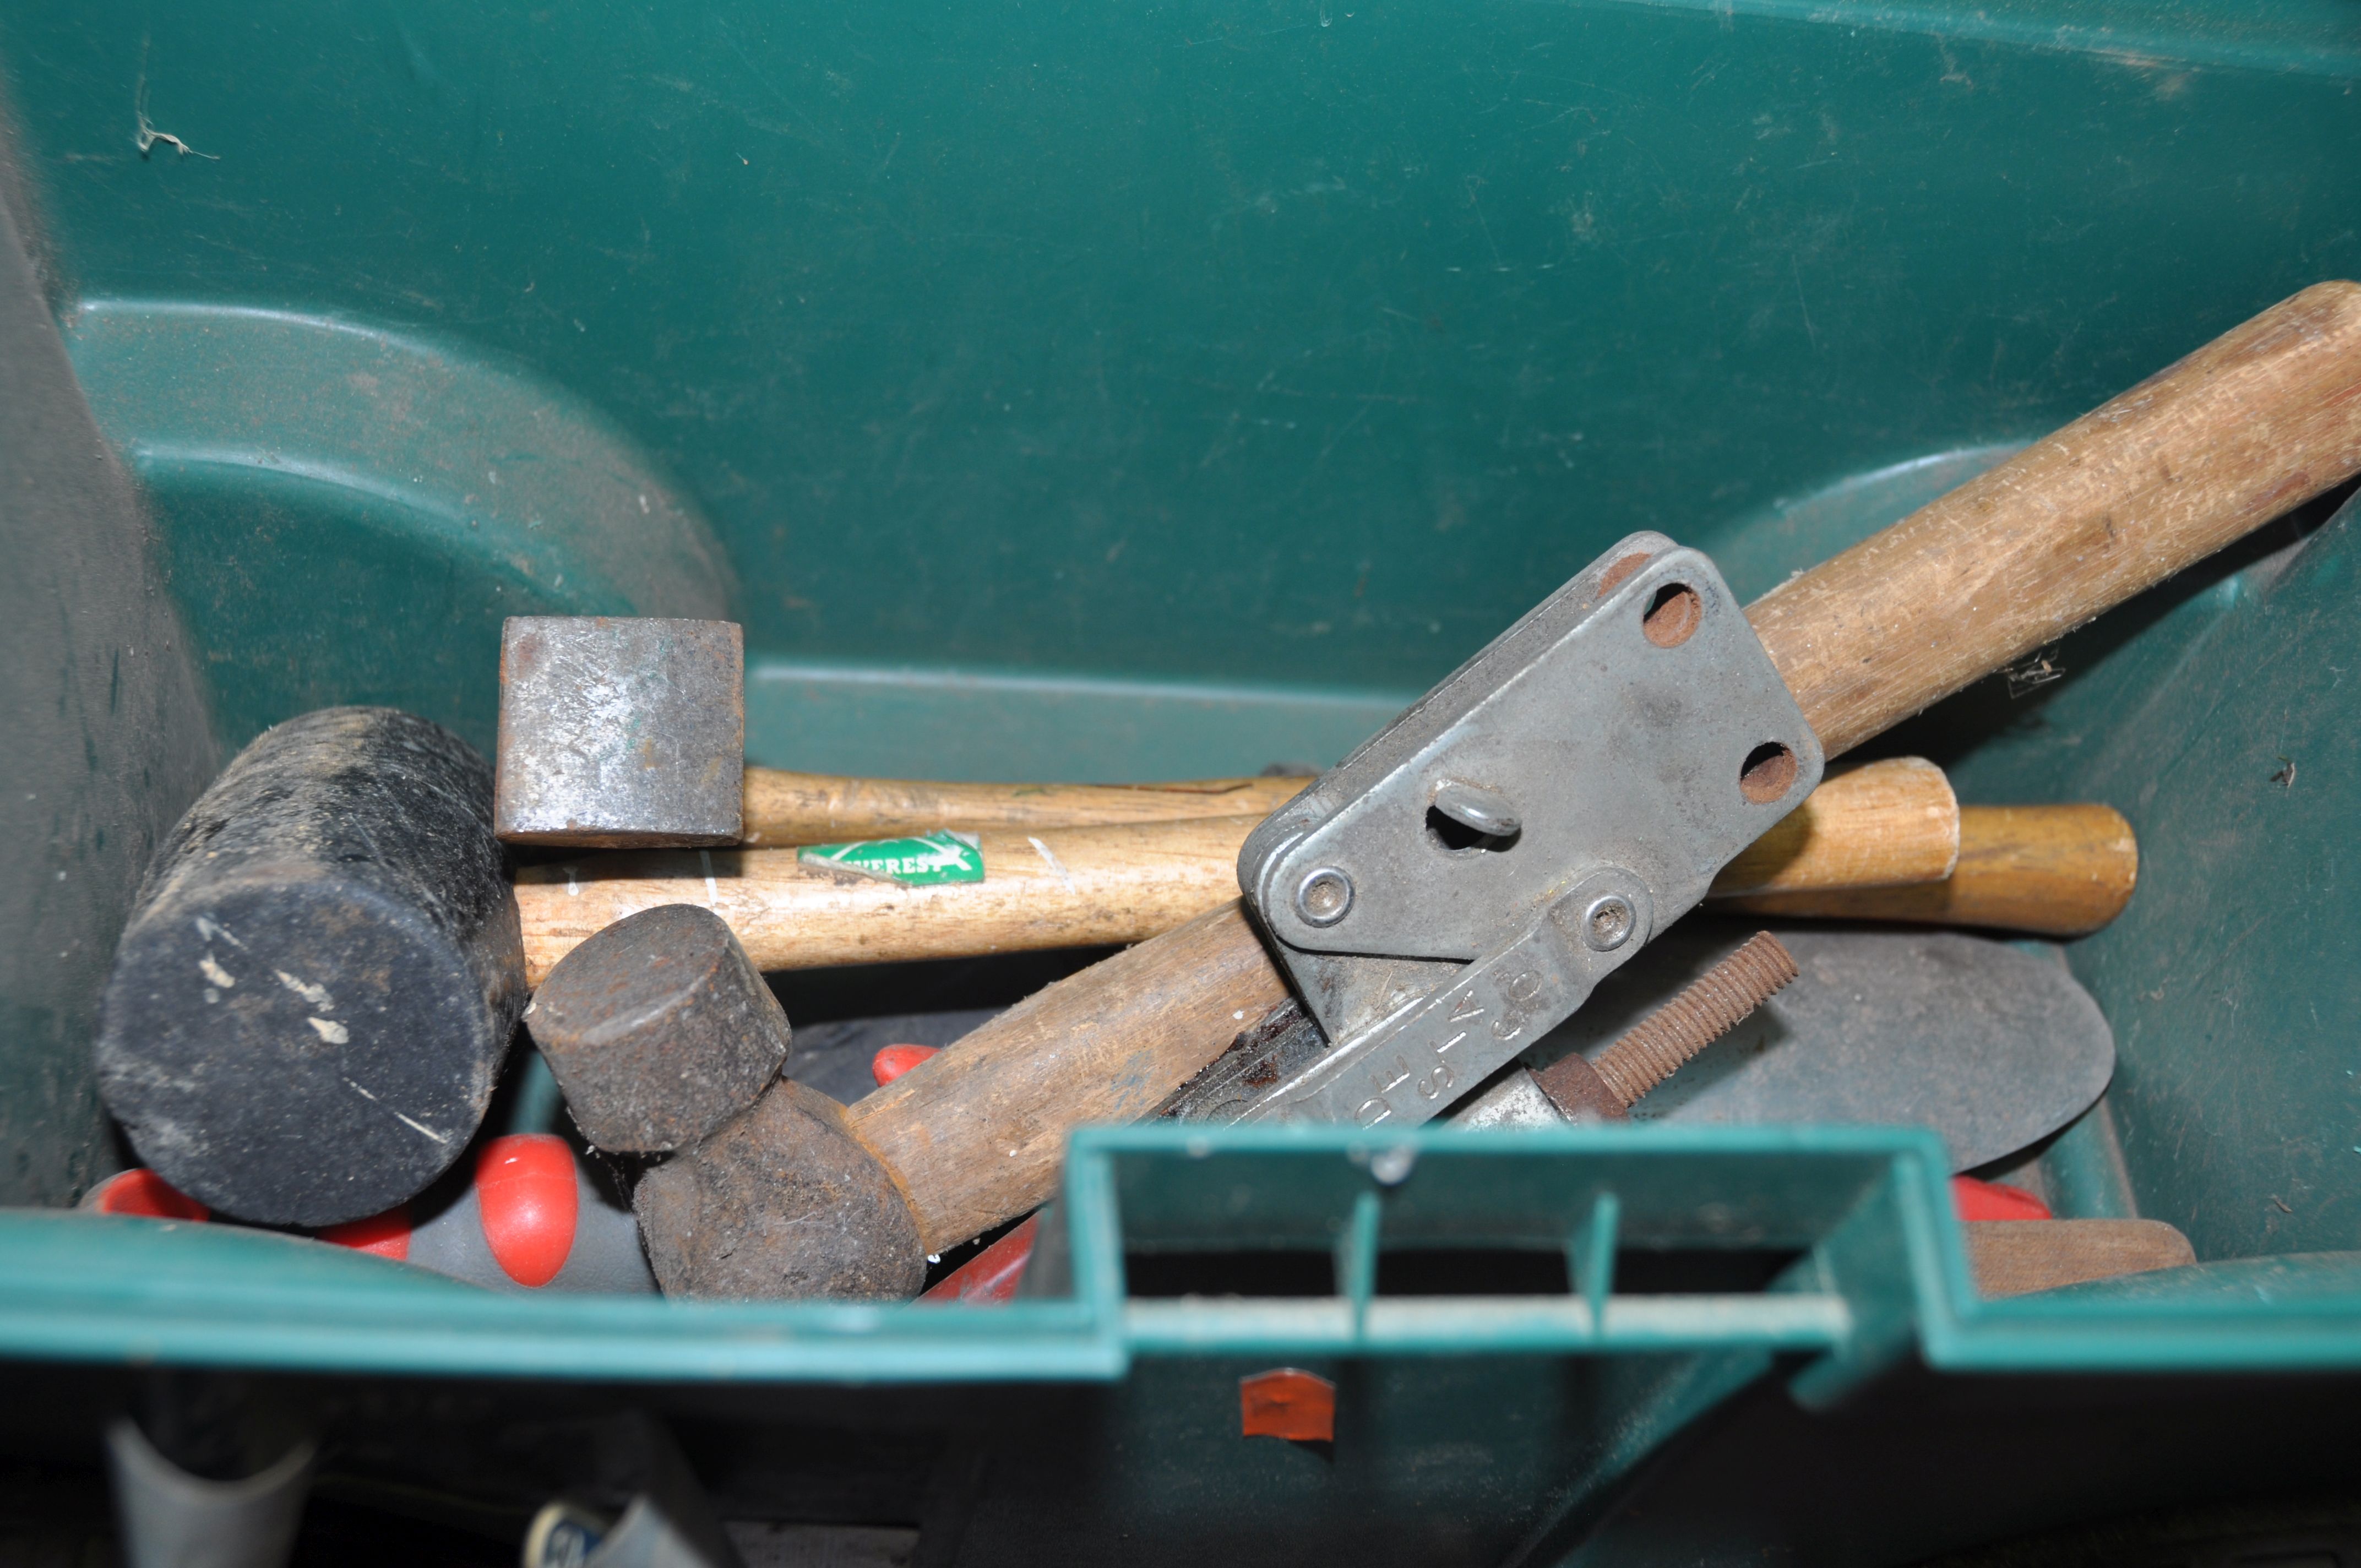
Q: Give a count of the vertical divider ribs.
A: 2